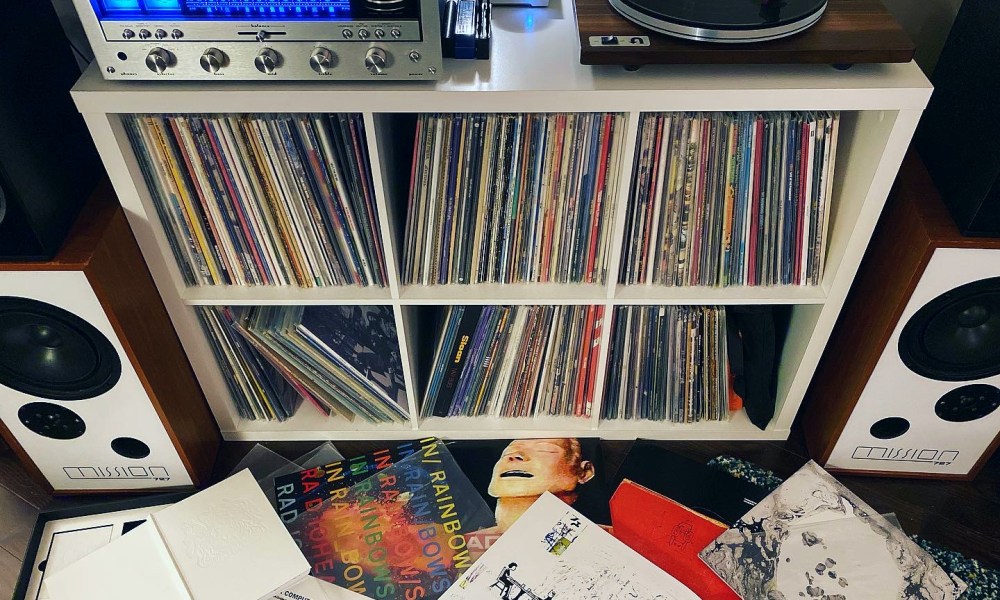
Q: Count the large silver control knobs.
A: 5